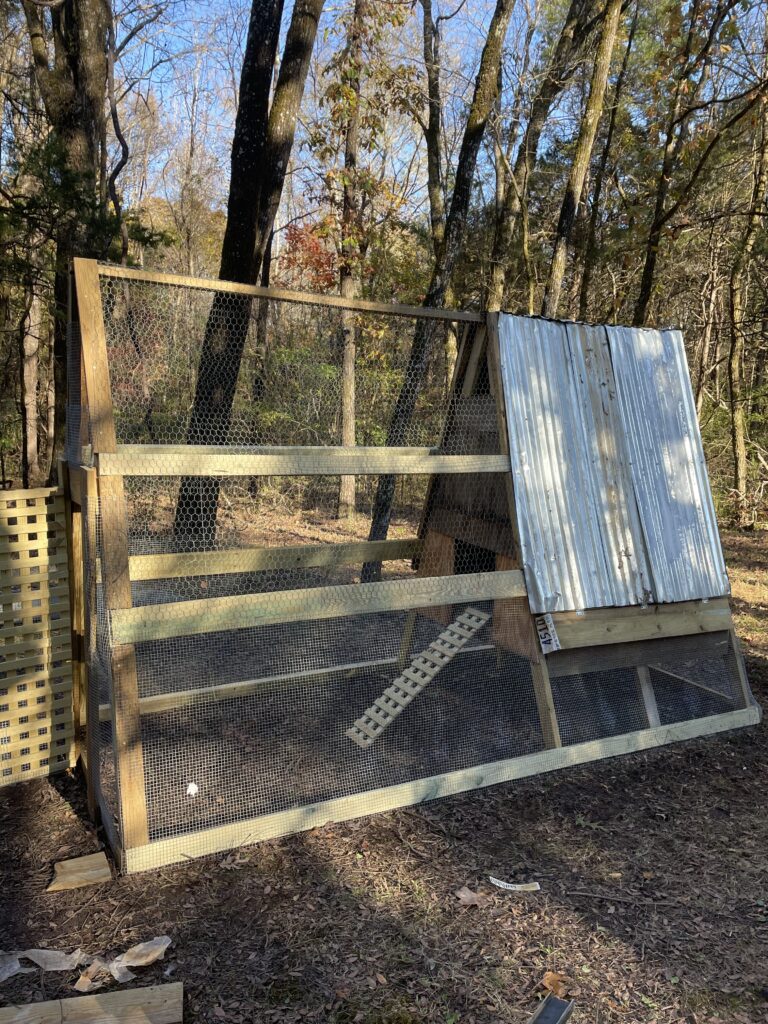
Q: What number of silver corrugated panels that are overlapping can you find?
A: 3